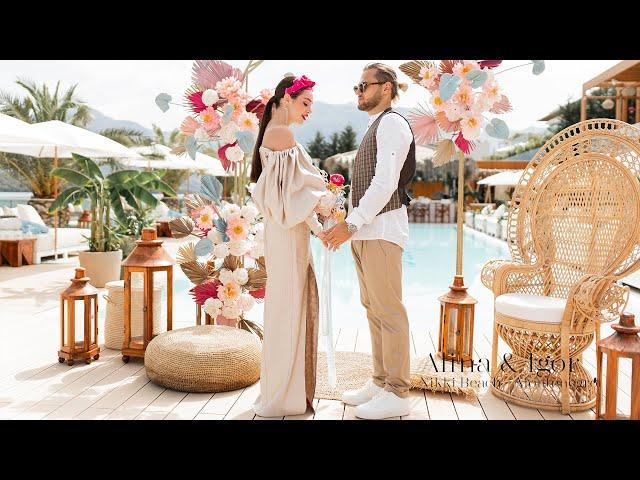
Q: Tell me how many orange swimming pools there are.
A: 0